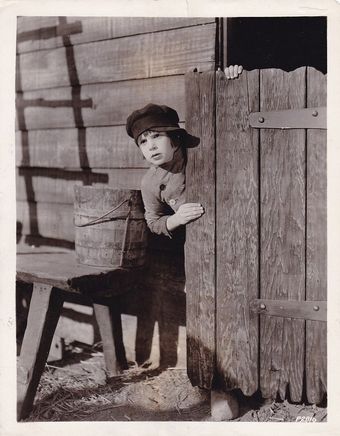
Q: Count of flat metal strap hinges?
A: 2